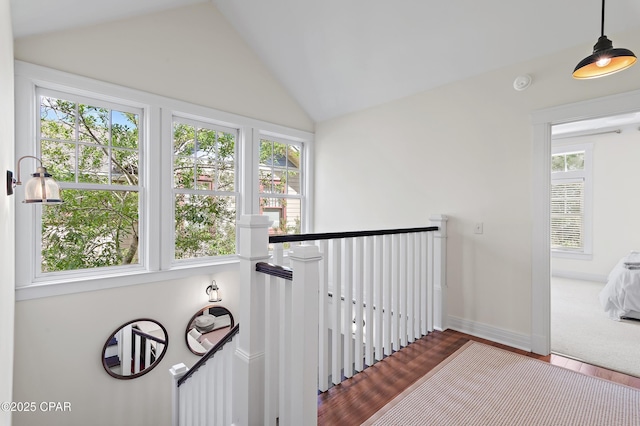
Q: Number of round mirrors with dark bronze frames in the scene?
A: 2